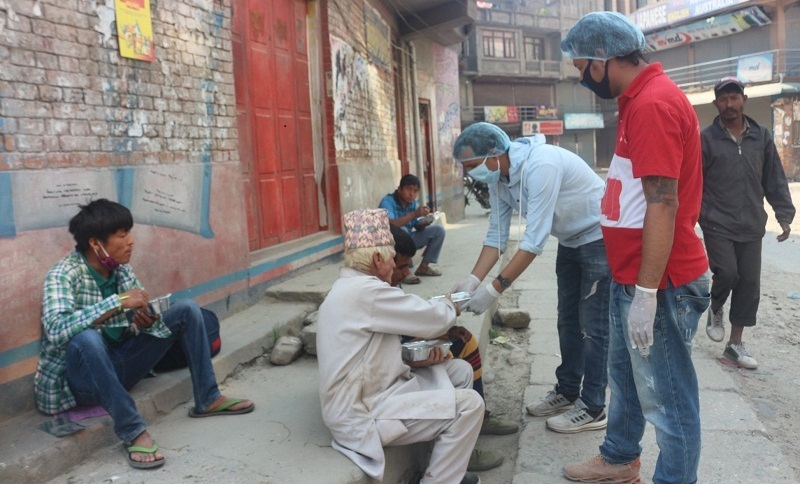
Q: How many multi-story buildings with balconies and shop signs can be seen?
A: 2